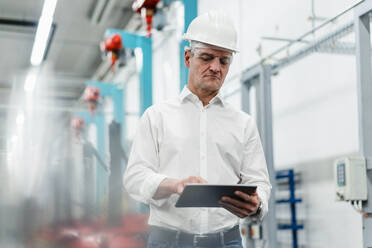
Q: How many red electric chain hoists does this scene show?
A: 4